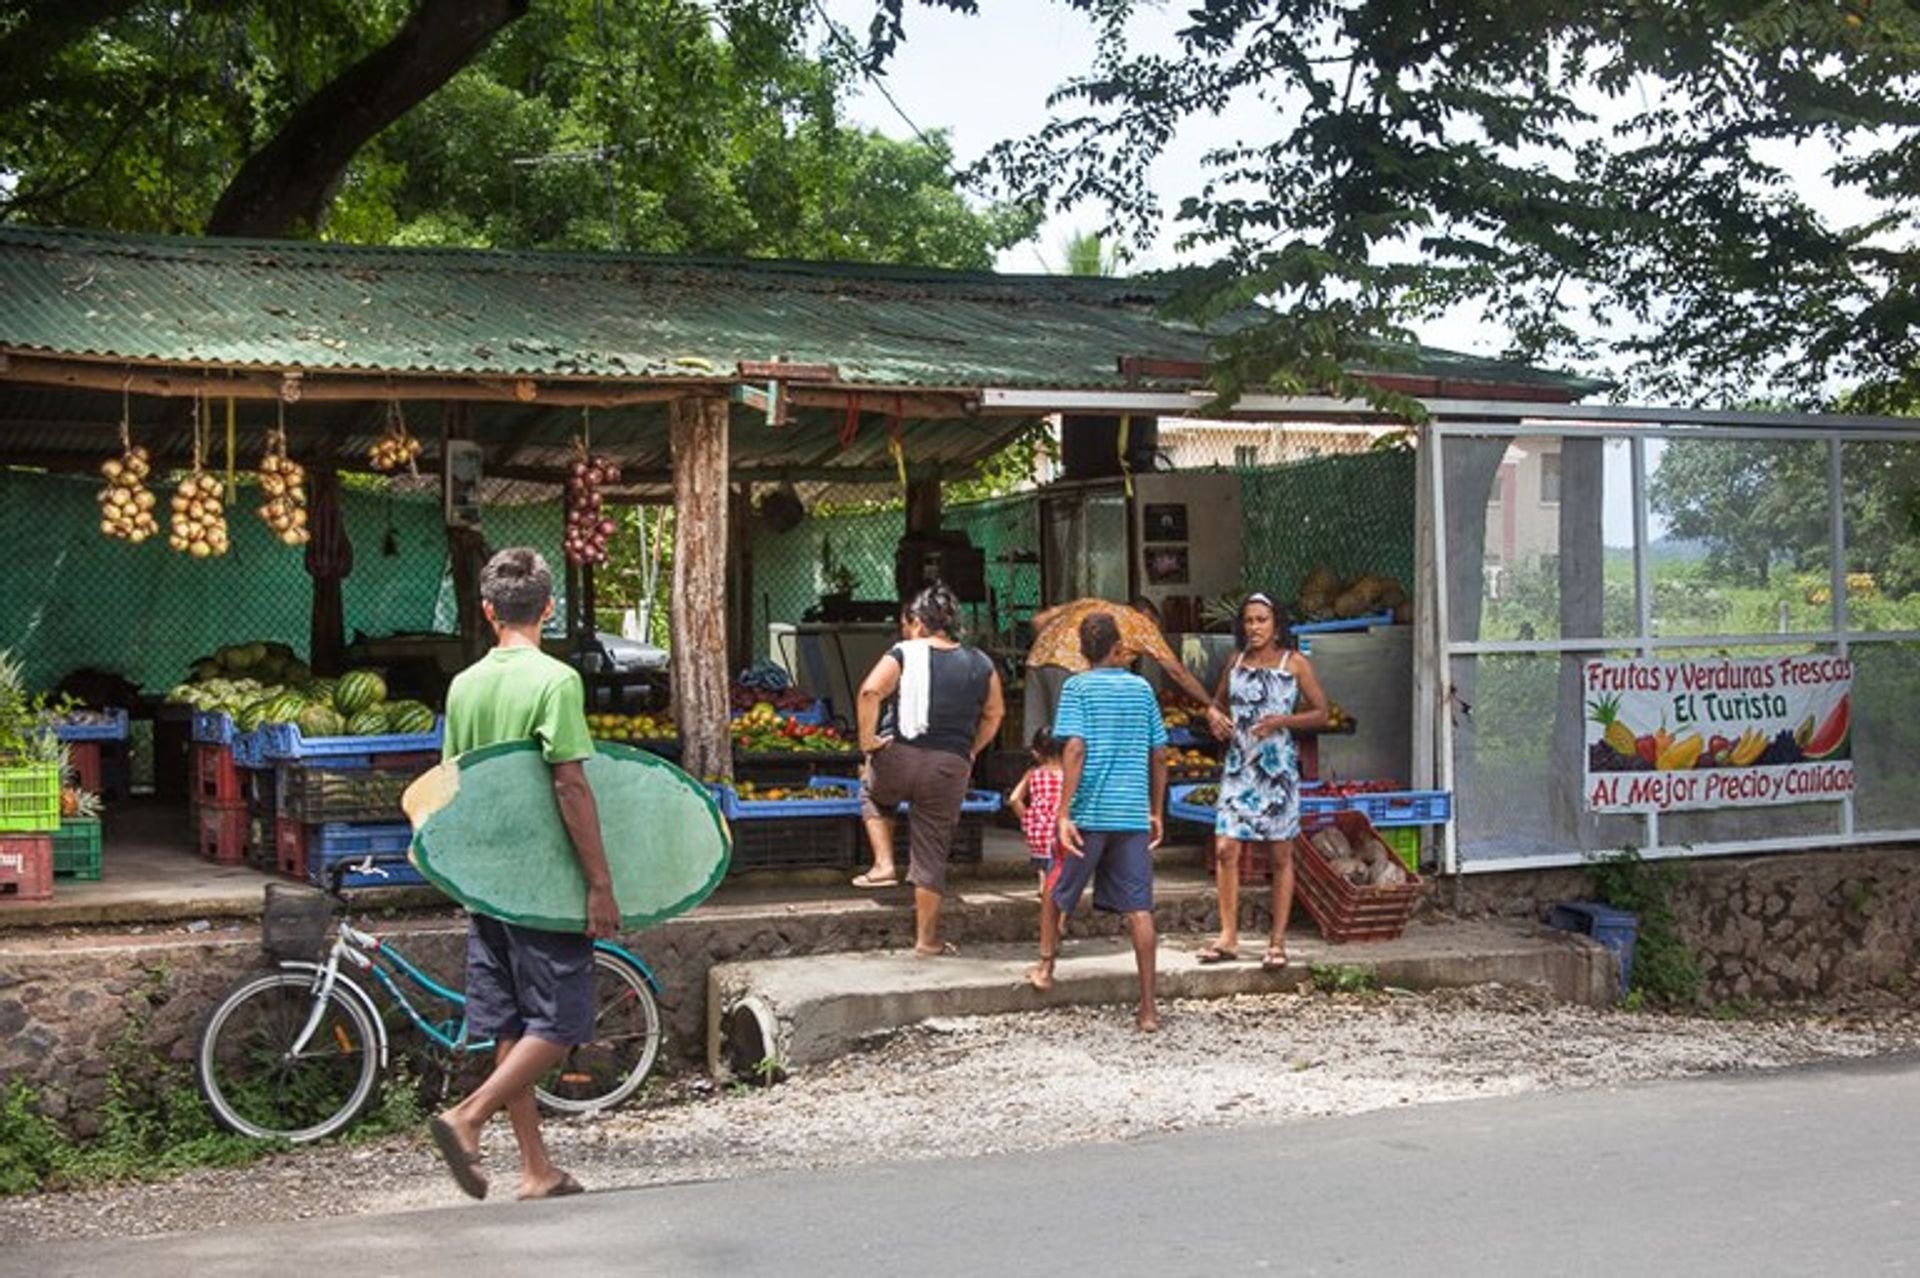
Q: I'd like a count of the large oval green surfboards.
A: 1